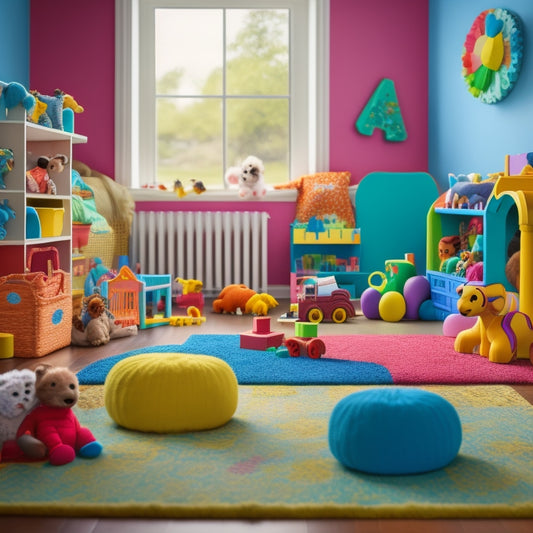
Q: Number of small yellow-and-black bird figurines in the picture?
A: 2